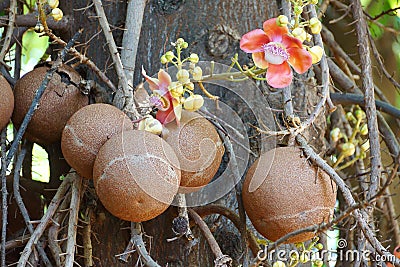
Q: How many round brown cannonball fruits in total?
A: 6